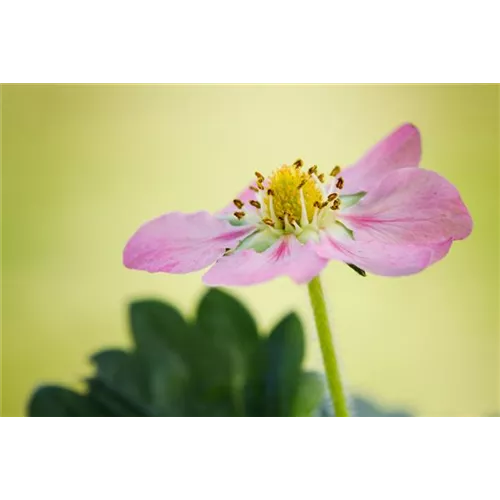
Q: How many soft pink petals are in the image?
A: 6